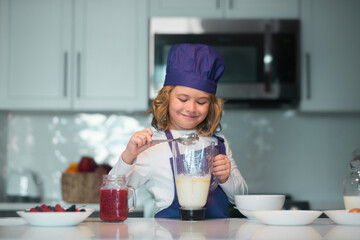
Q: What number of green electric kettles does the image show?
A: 0